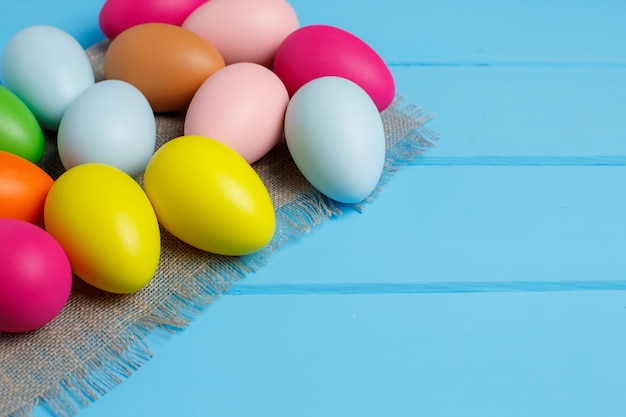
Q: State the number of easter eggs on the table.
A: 13